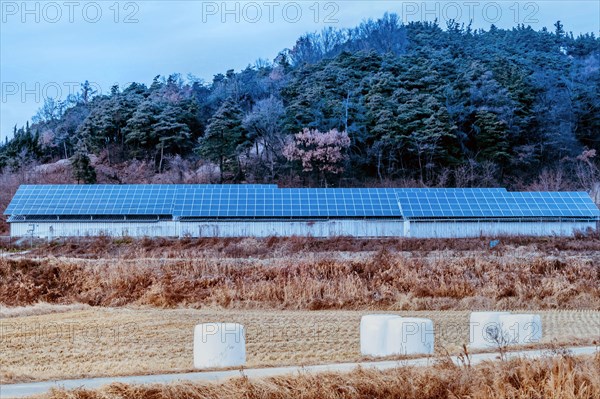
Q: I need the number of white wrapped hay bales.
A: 5